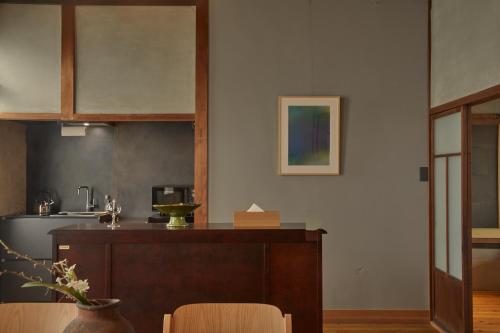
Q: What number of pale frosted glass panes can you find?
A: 3